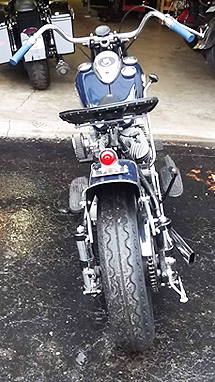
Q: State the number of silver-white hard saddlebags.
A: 2